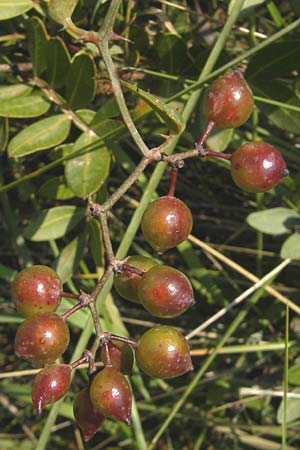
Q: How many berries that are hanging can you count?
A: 12